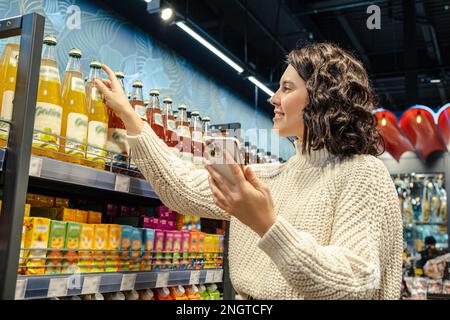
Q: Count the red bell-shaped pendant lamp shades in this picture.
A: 3